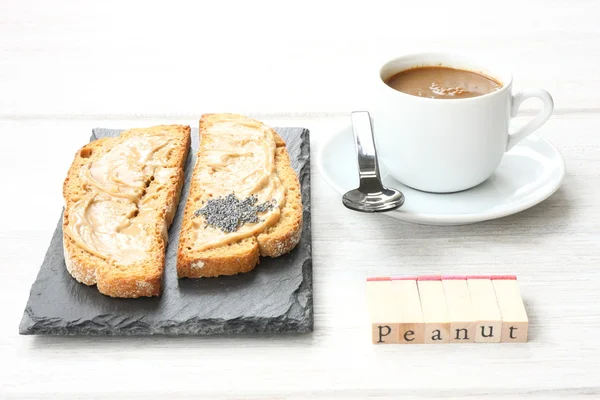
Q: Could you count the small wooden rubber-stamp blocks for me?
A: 6